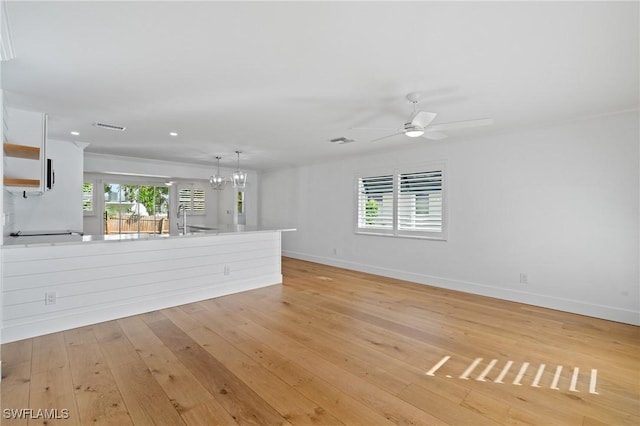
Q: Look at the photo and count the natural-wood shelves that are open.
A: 2